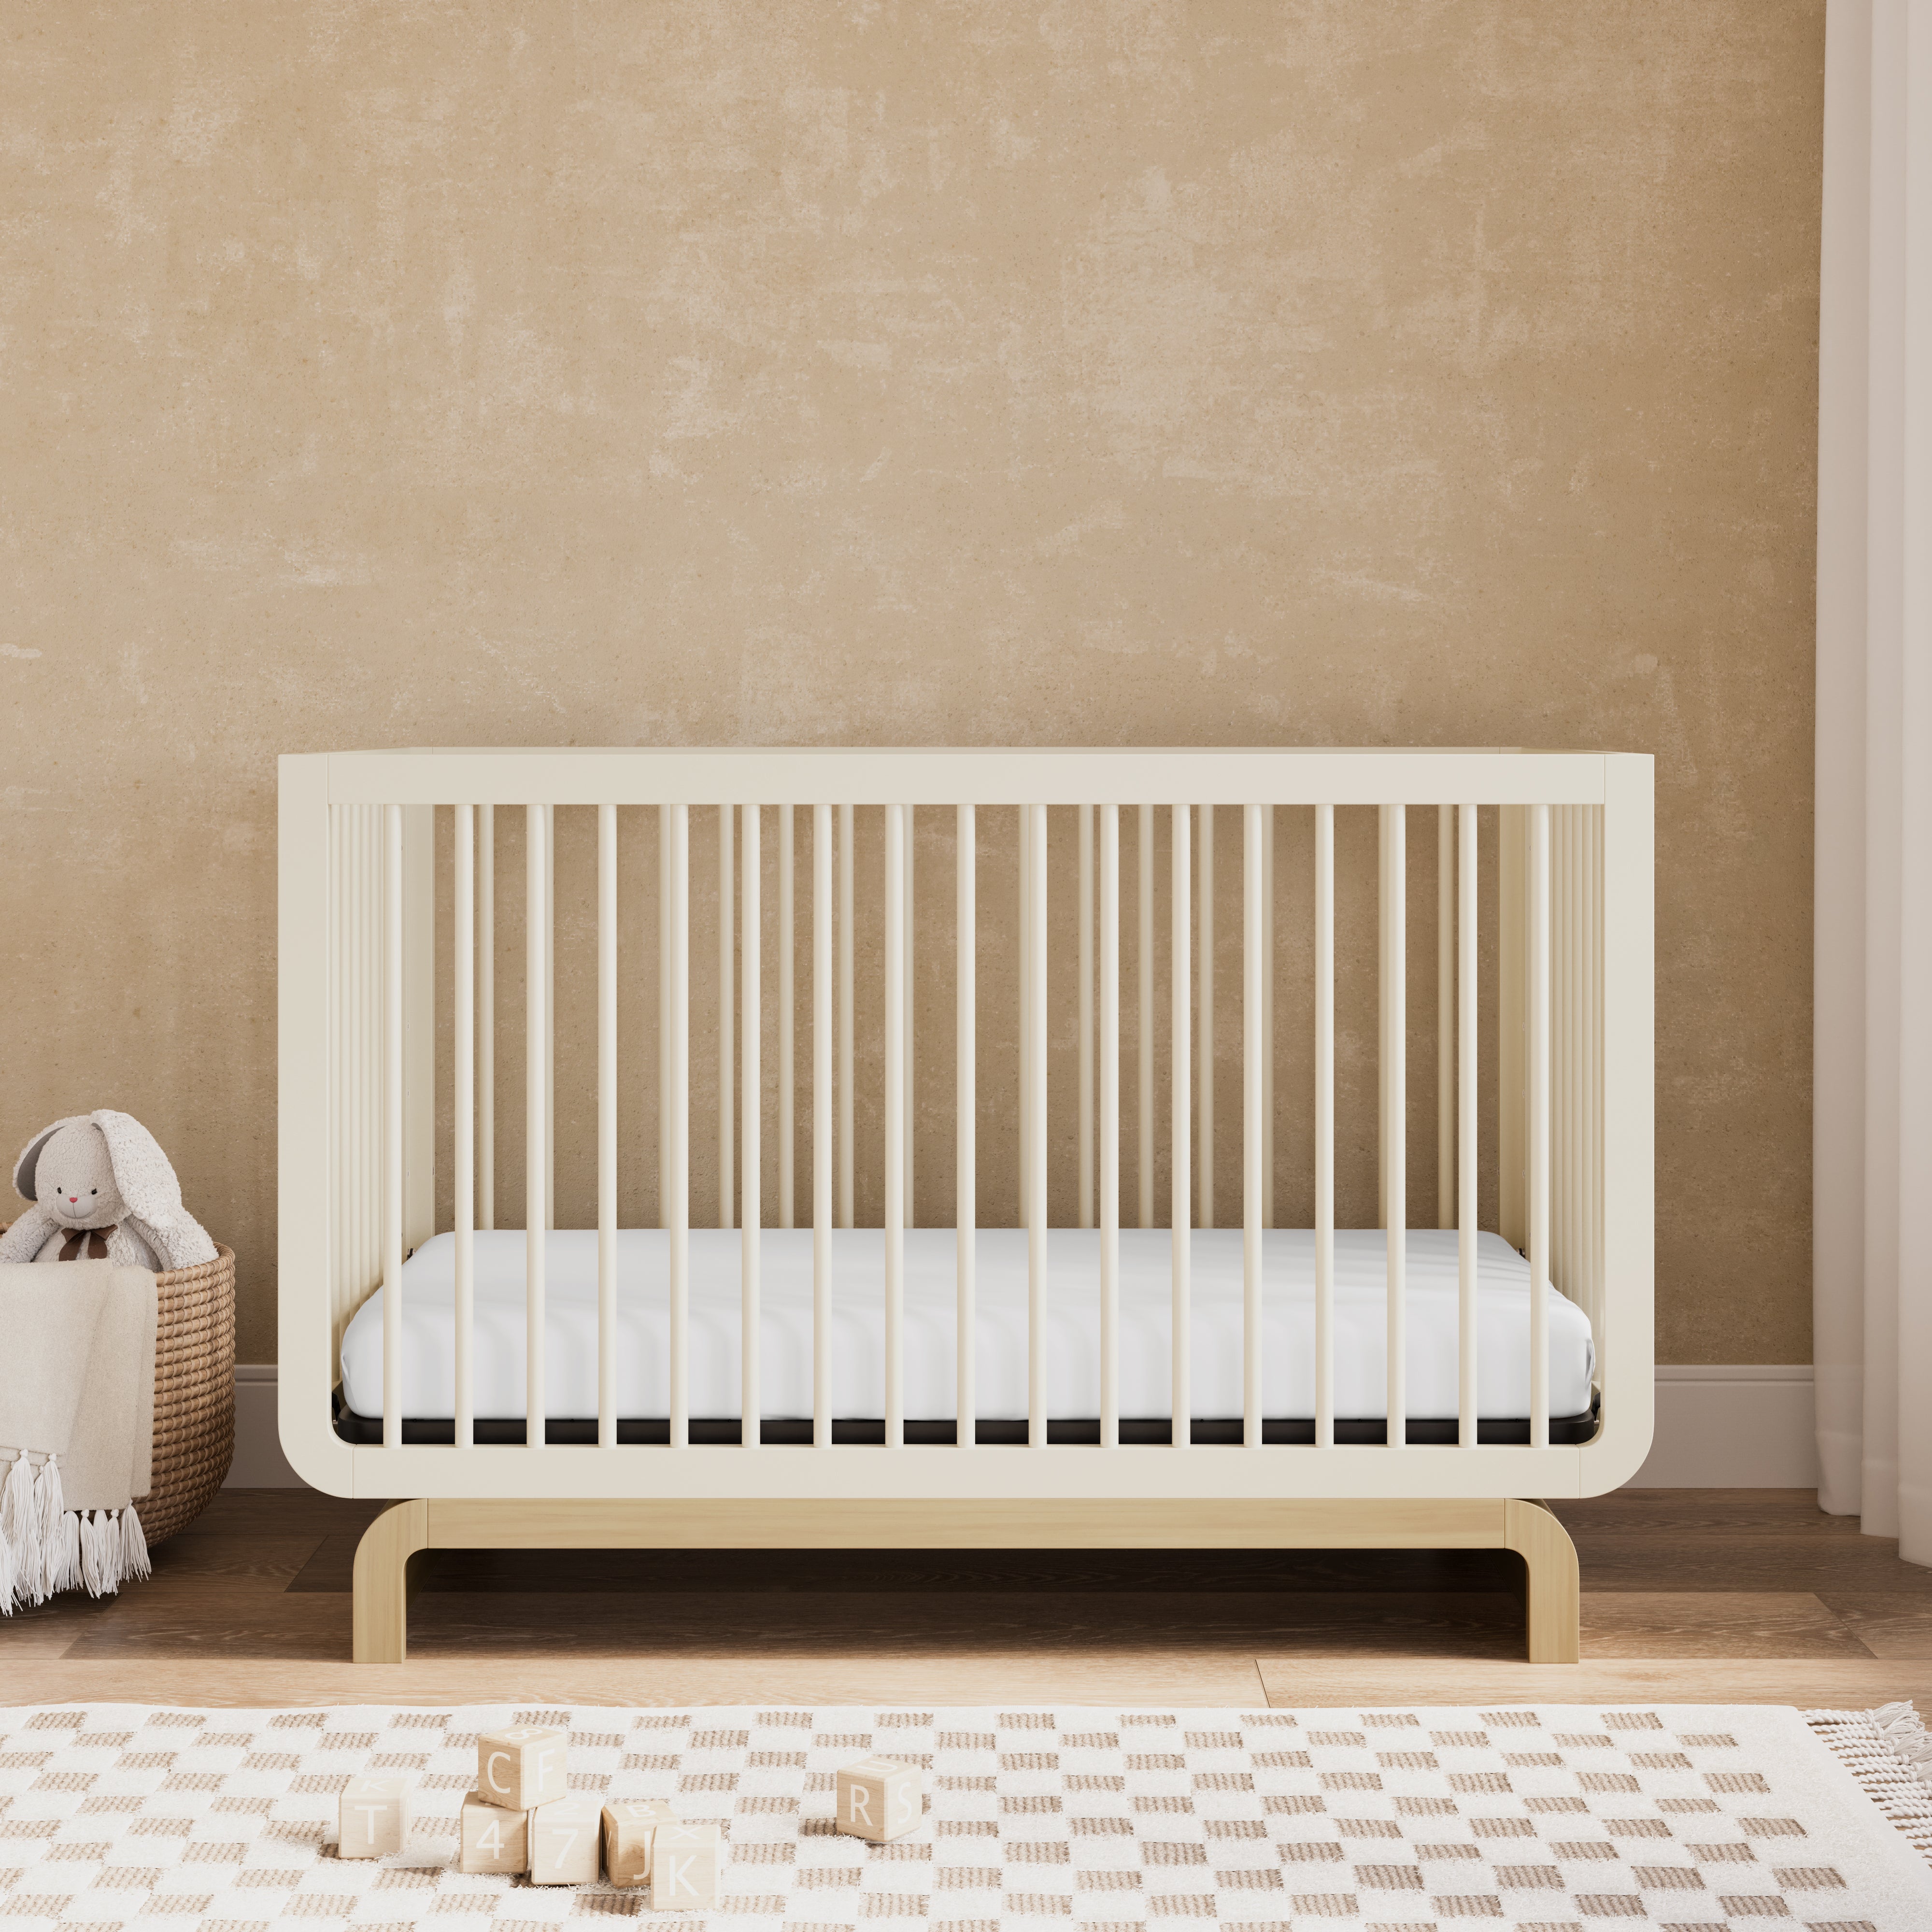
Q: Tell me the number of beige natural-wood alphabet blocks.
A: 7